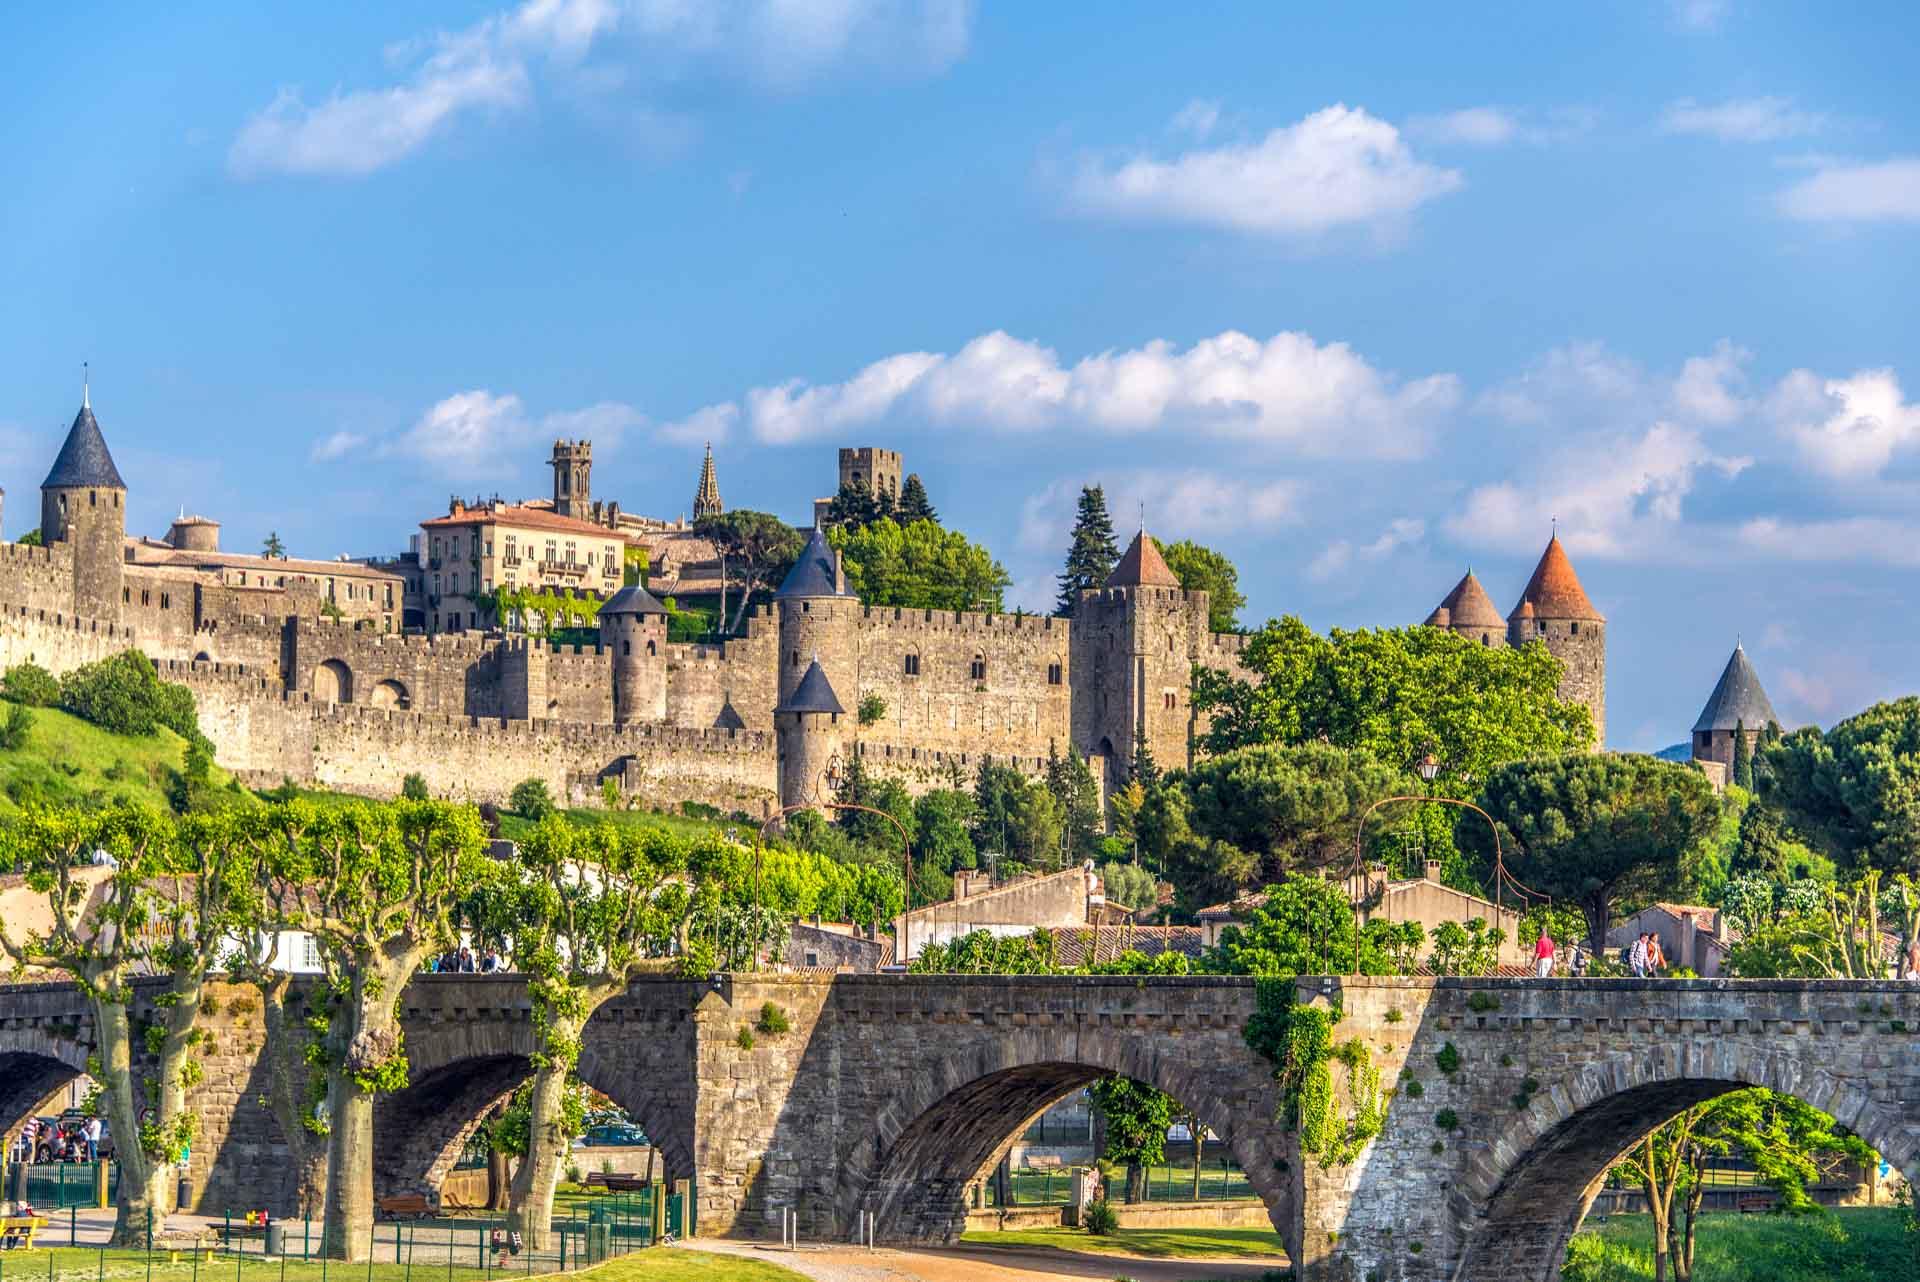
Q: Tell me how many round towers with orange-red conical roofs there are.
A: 2